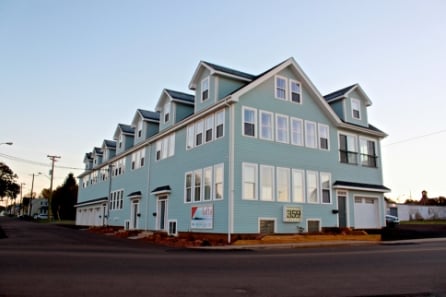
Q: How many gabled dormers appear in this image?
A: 8